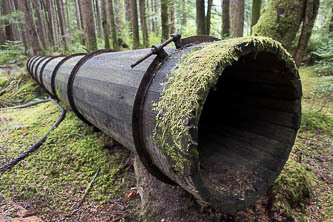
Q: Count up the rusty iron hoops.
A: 8